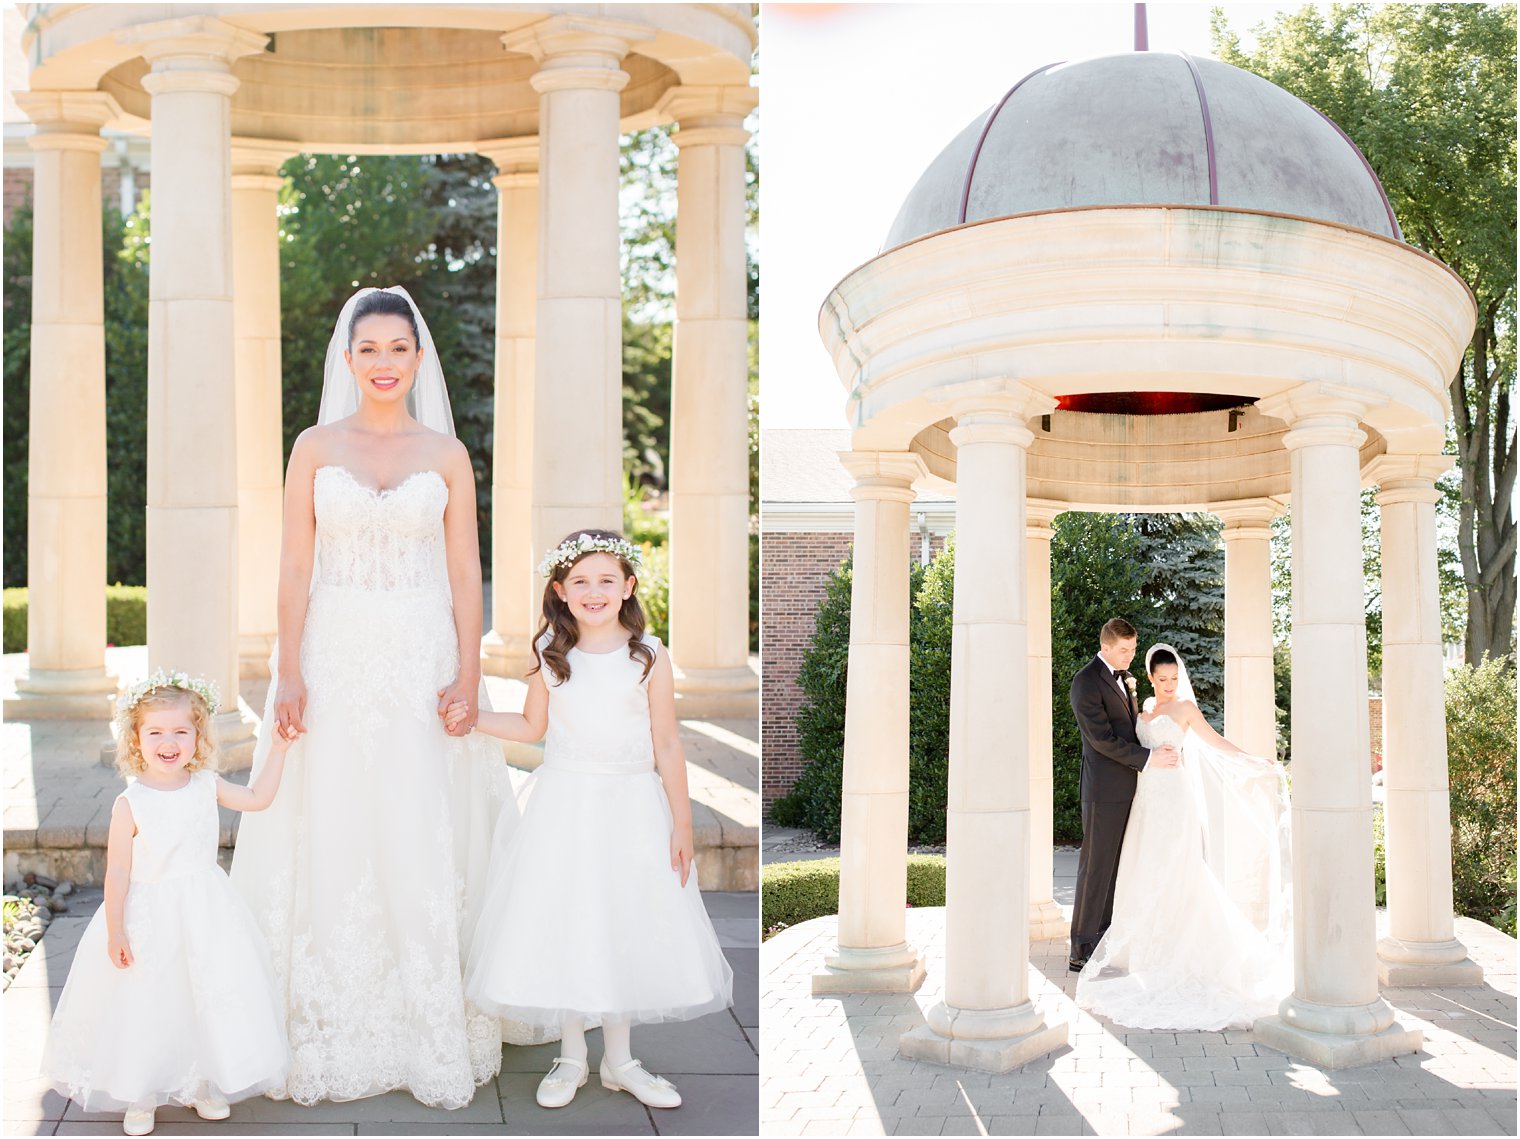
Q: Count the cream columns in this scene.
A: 12